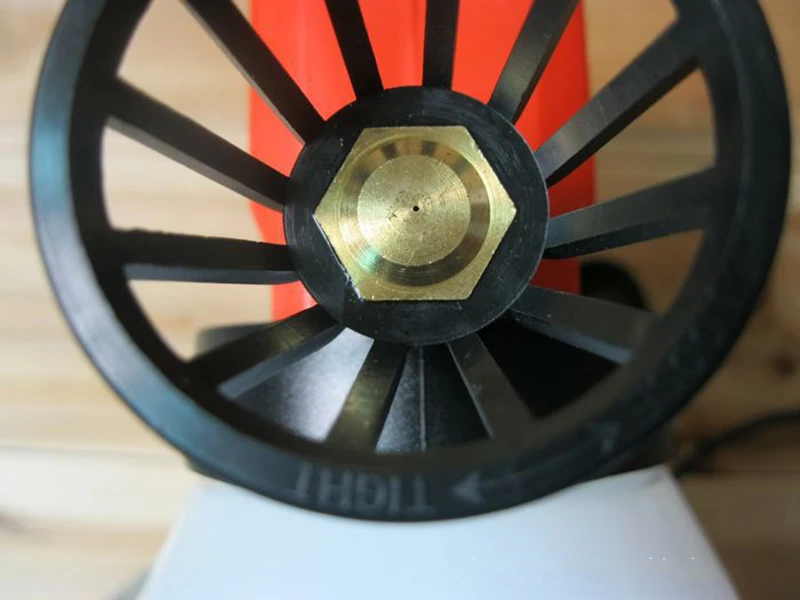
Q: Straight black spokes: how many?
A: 12